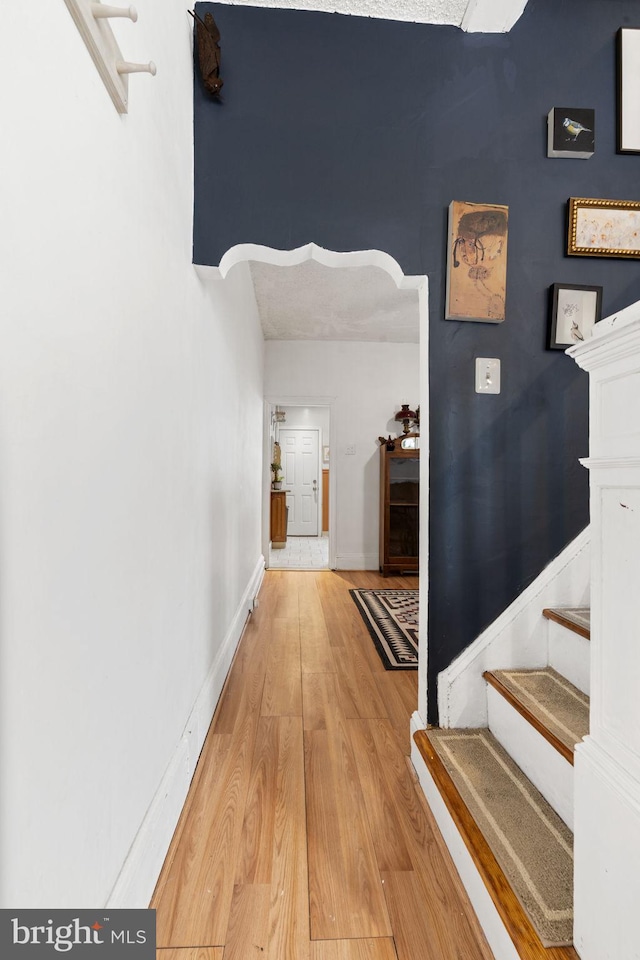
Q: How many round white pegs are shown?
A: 2